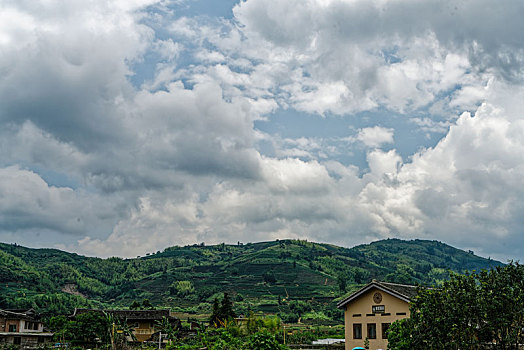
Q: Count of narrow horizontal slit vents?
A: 4